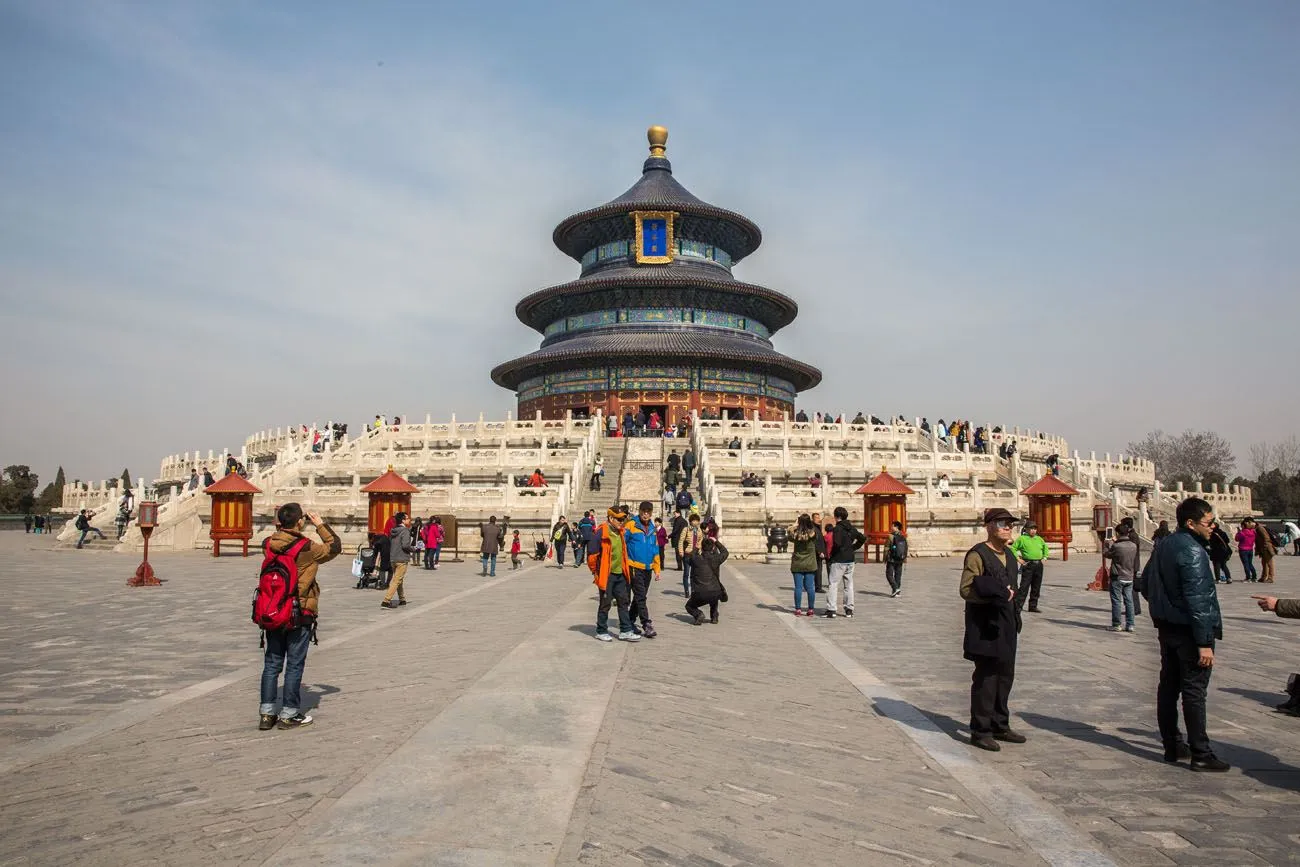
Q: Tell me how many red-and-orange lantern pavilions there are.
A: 4